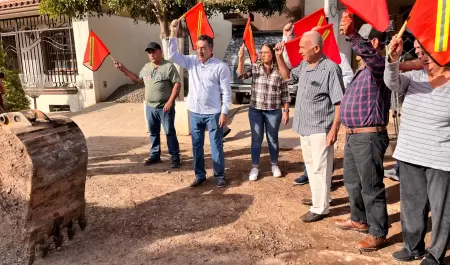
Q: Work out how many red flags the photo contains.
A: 7